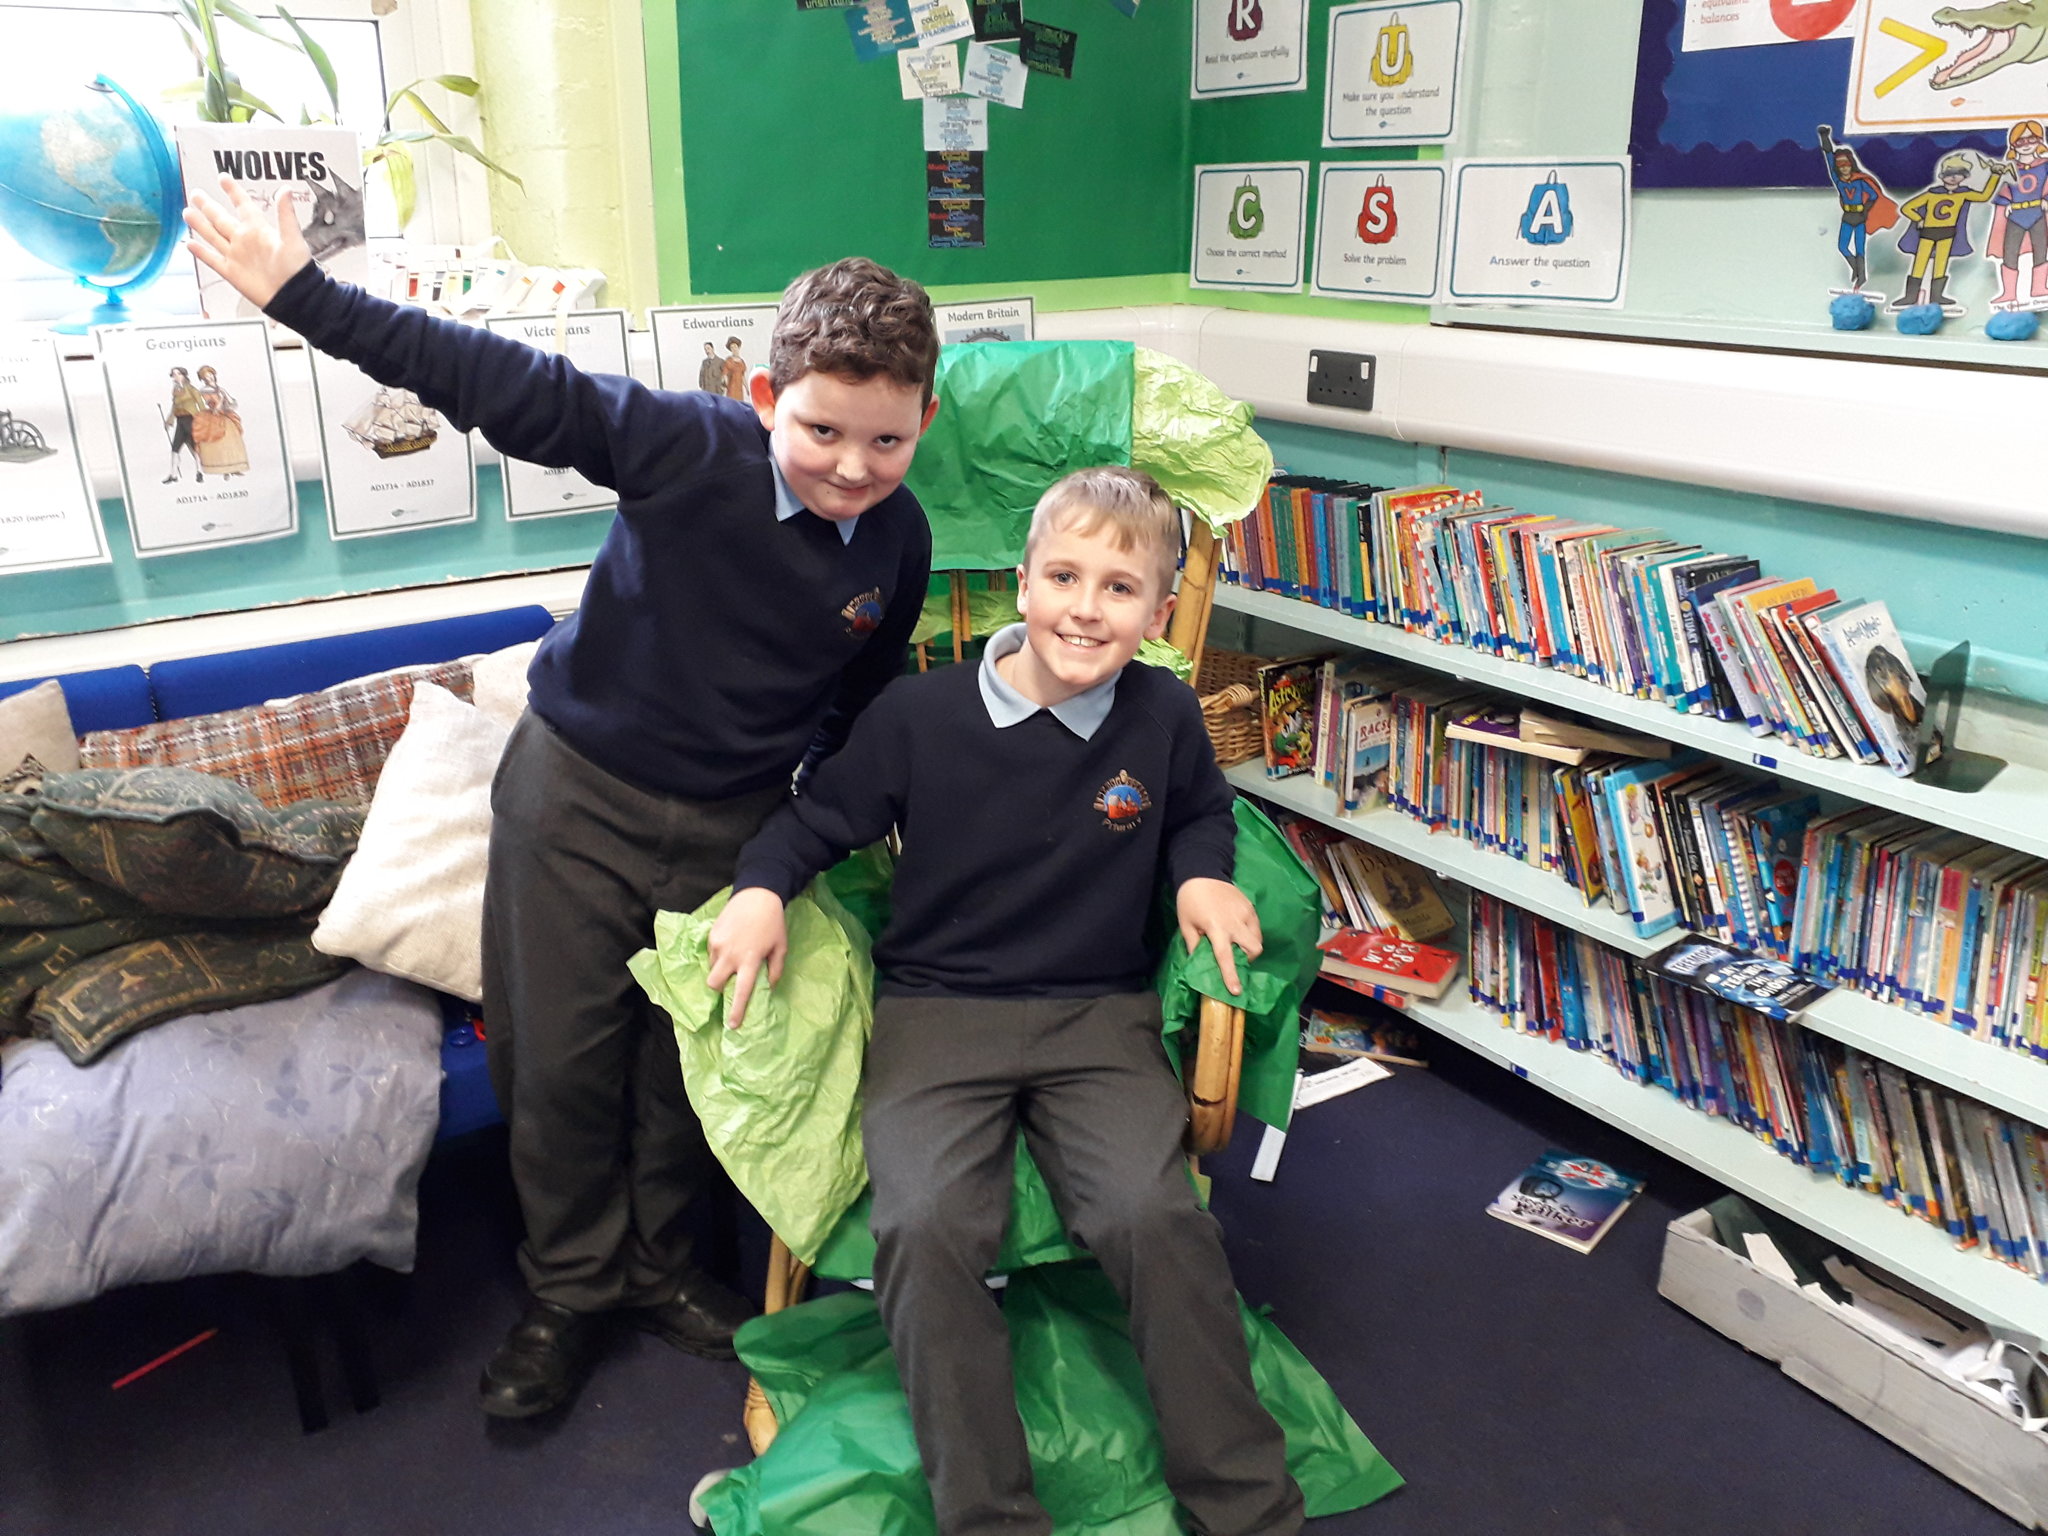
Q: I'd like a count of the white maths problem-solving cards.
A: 5